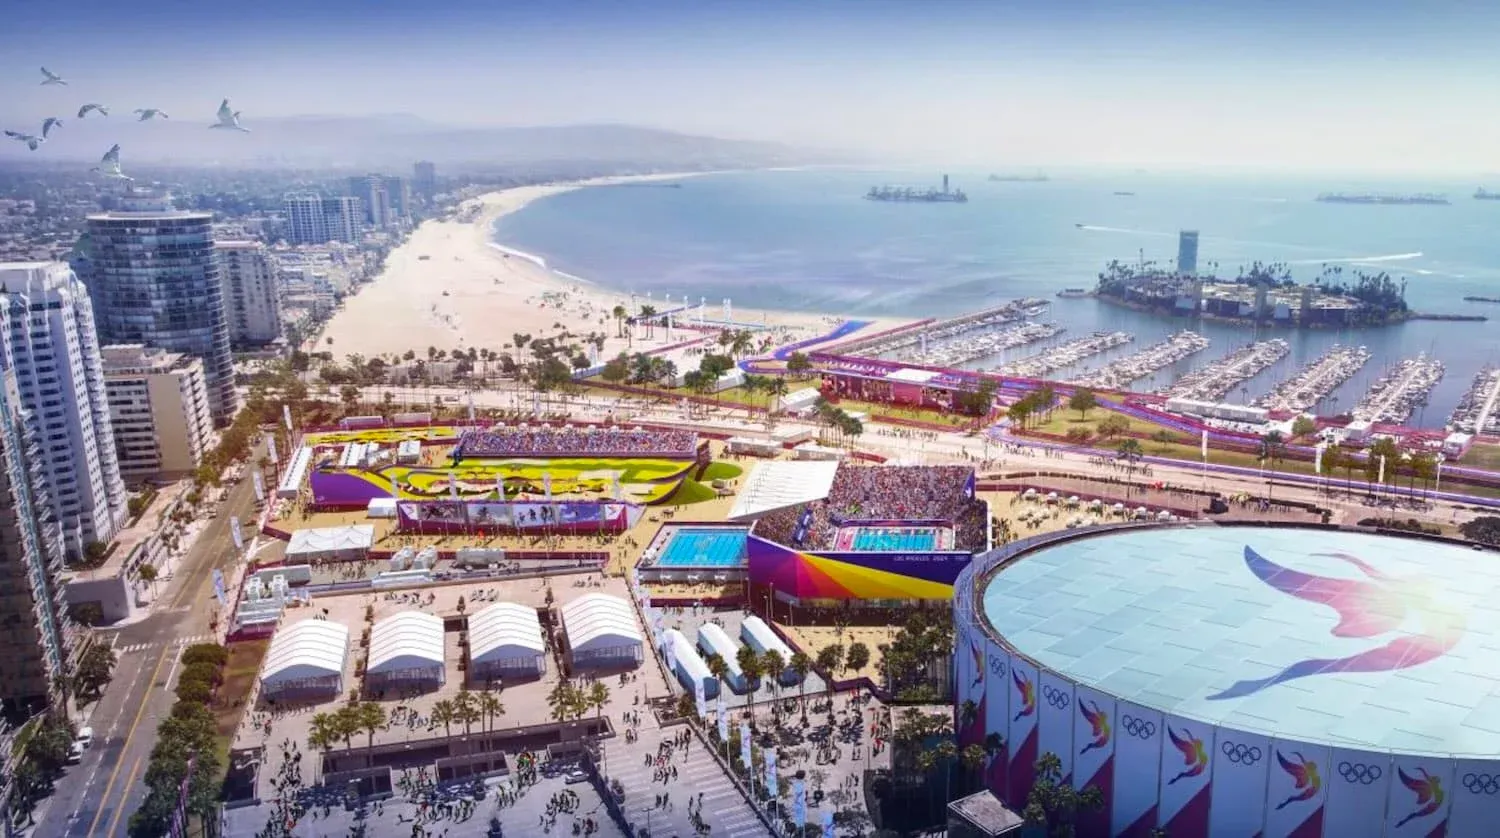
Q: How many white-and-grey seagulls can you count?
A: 7